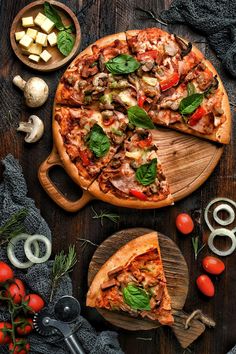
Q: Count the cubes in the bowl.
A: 11